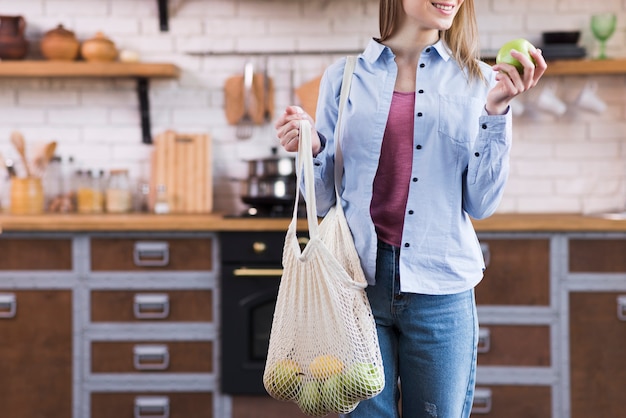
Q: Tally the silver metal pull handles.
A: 9